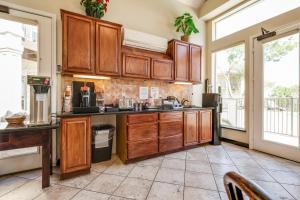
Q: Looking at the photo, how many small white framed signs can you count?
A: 2